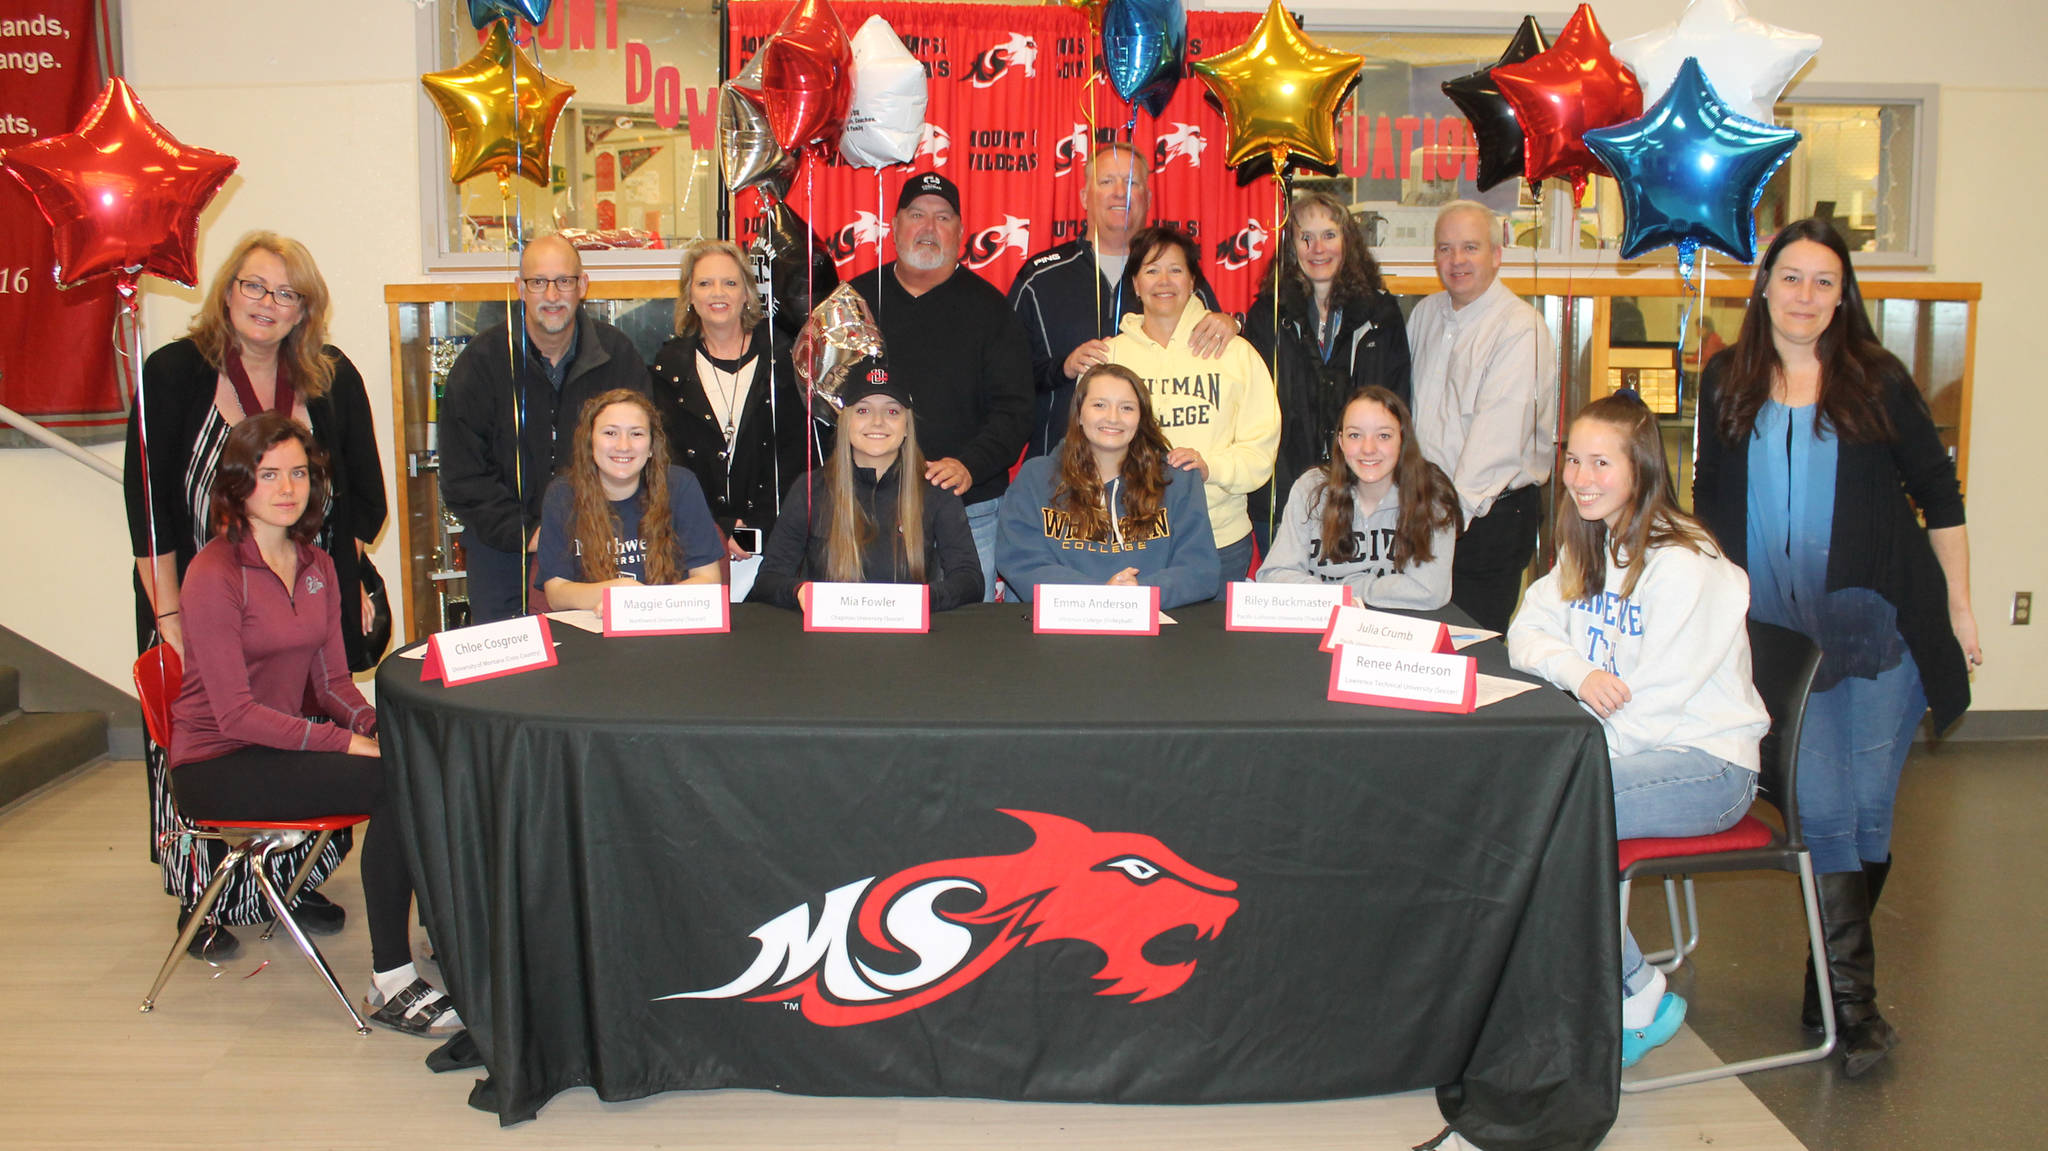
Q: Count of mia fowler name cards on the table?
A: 1